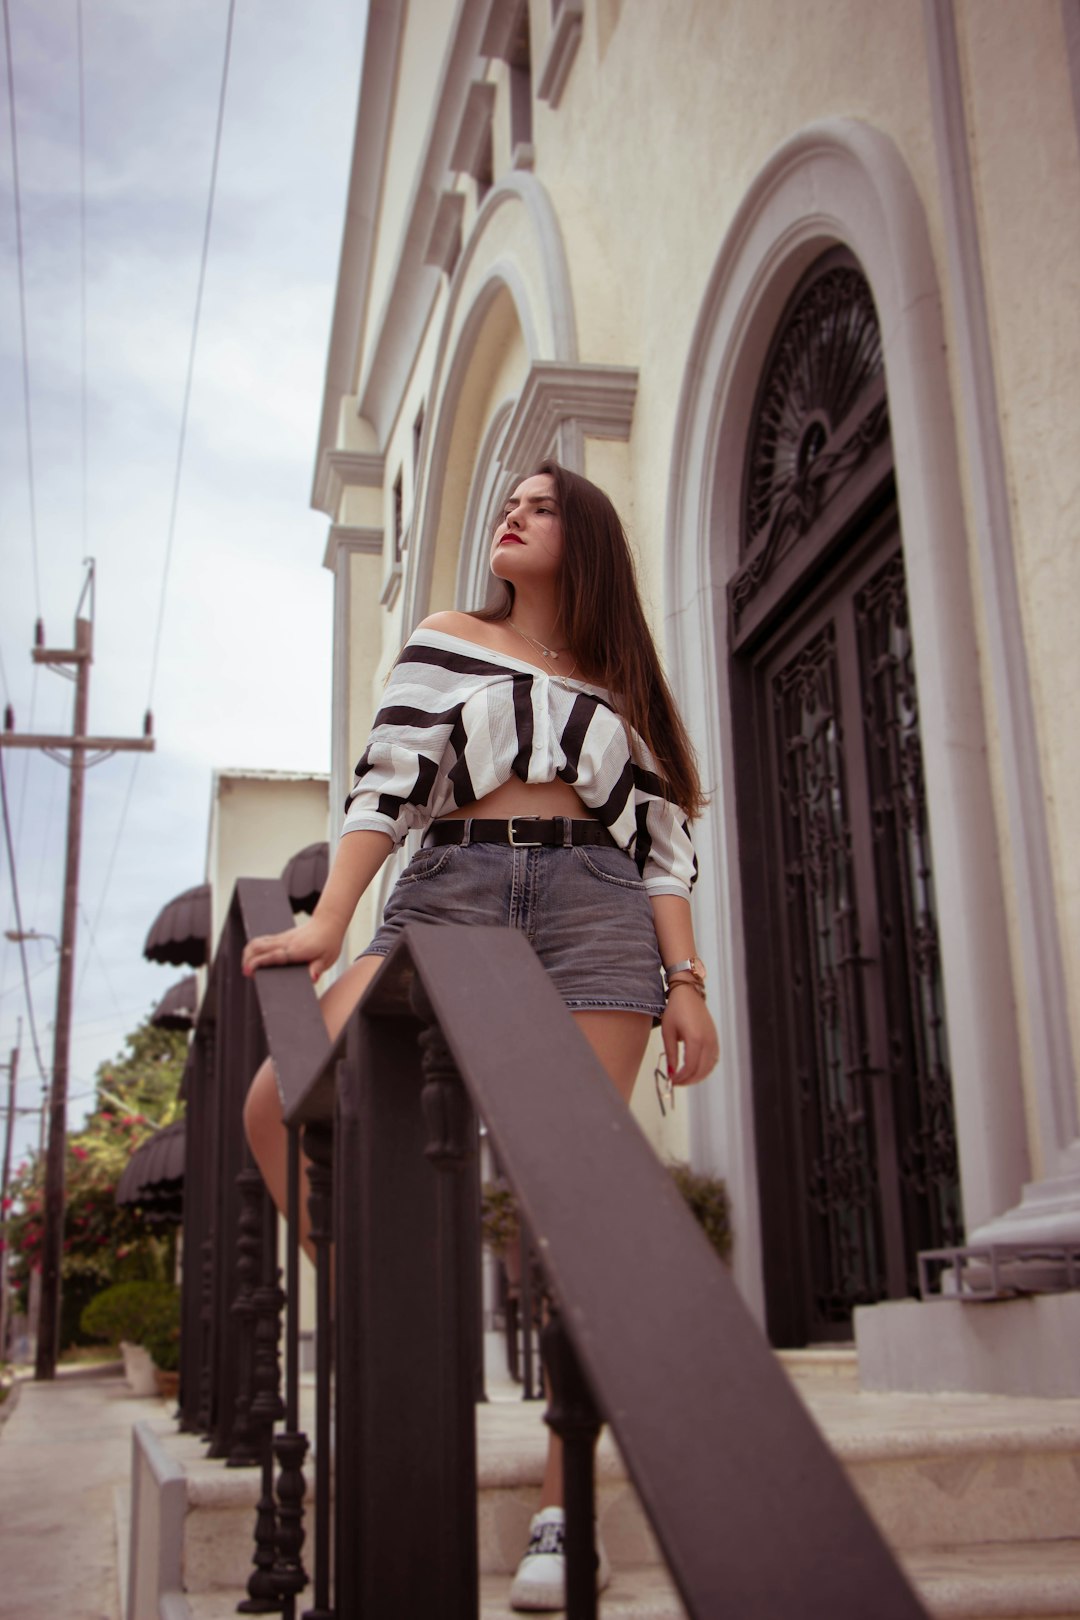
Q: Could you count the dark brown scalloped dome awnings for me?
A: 4